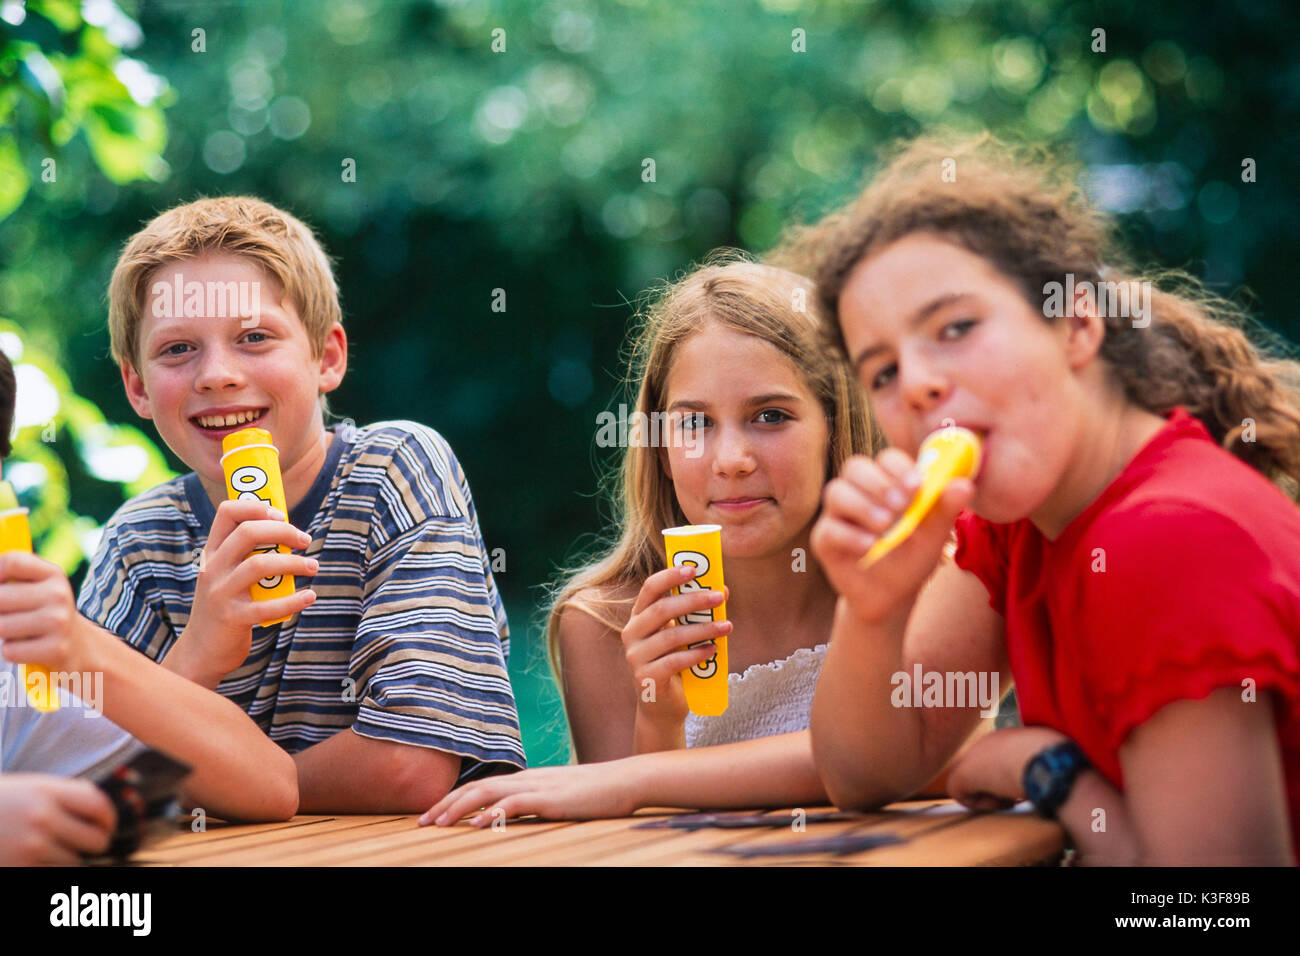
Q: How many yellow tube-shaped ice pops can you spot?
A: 4